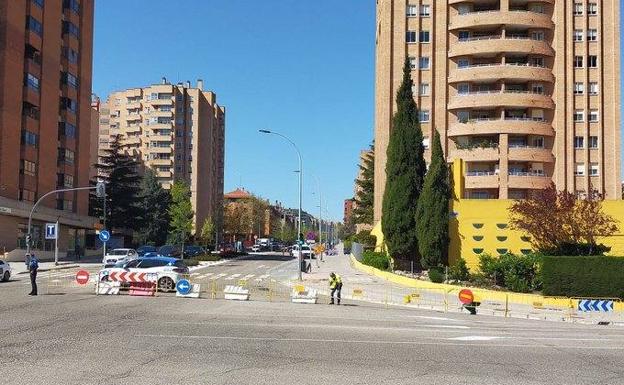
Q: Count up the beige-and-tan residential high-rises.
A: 2